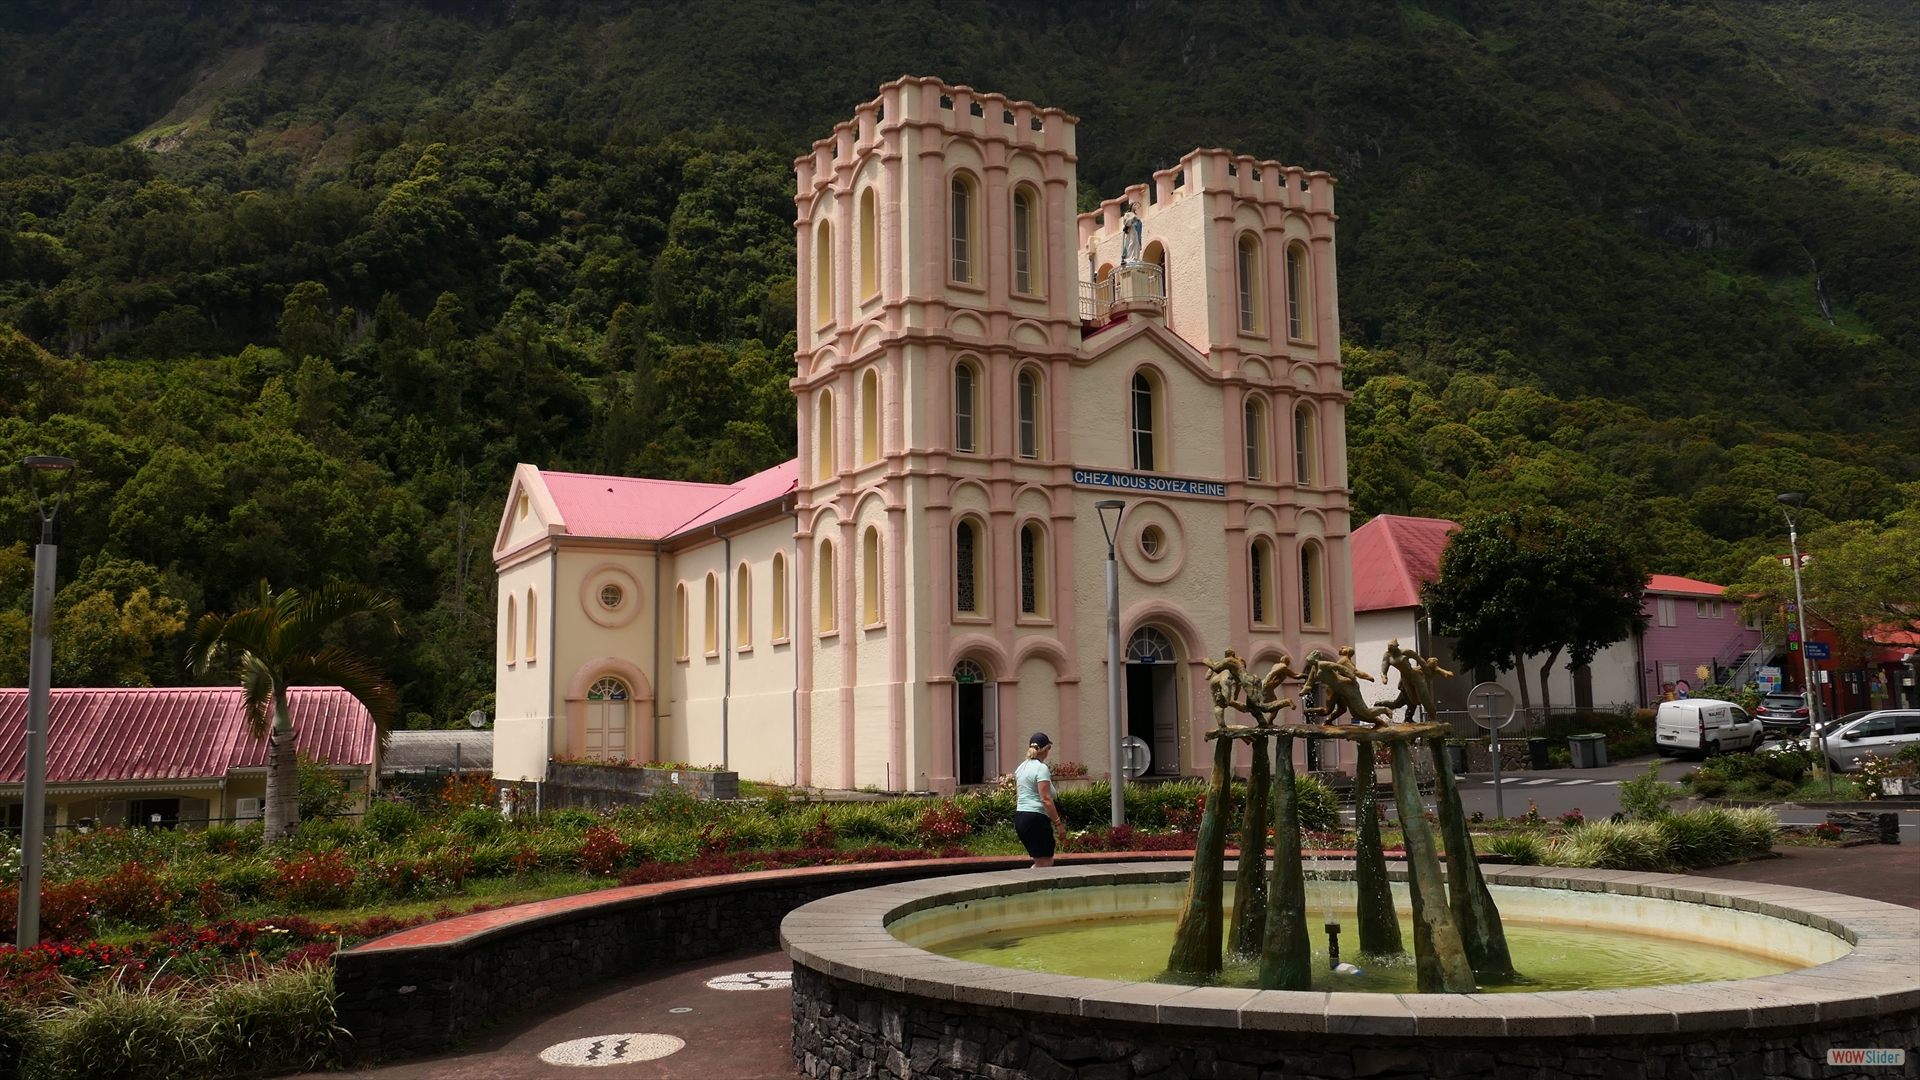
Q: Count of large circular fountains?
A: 1